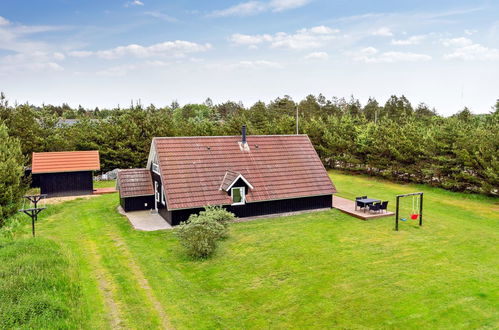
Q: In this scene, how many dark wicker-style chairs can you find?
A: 4